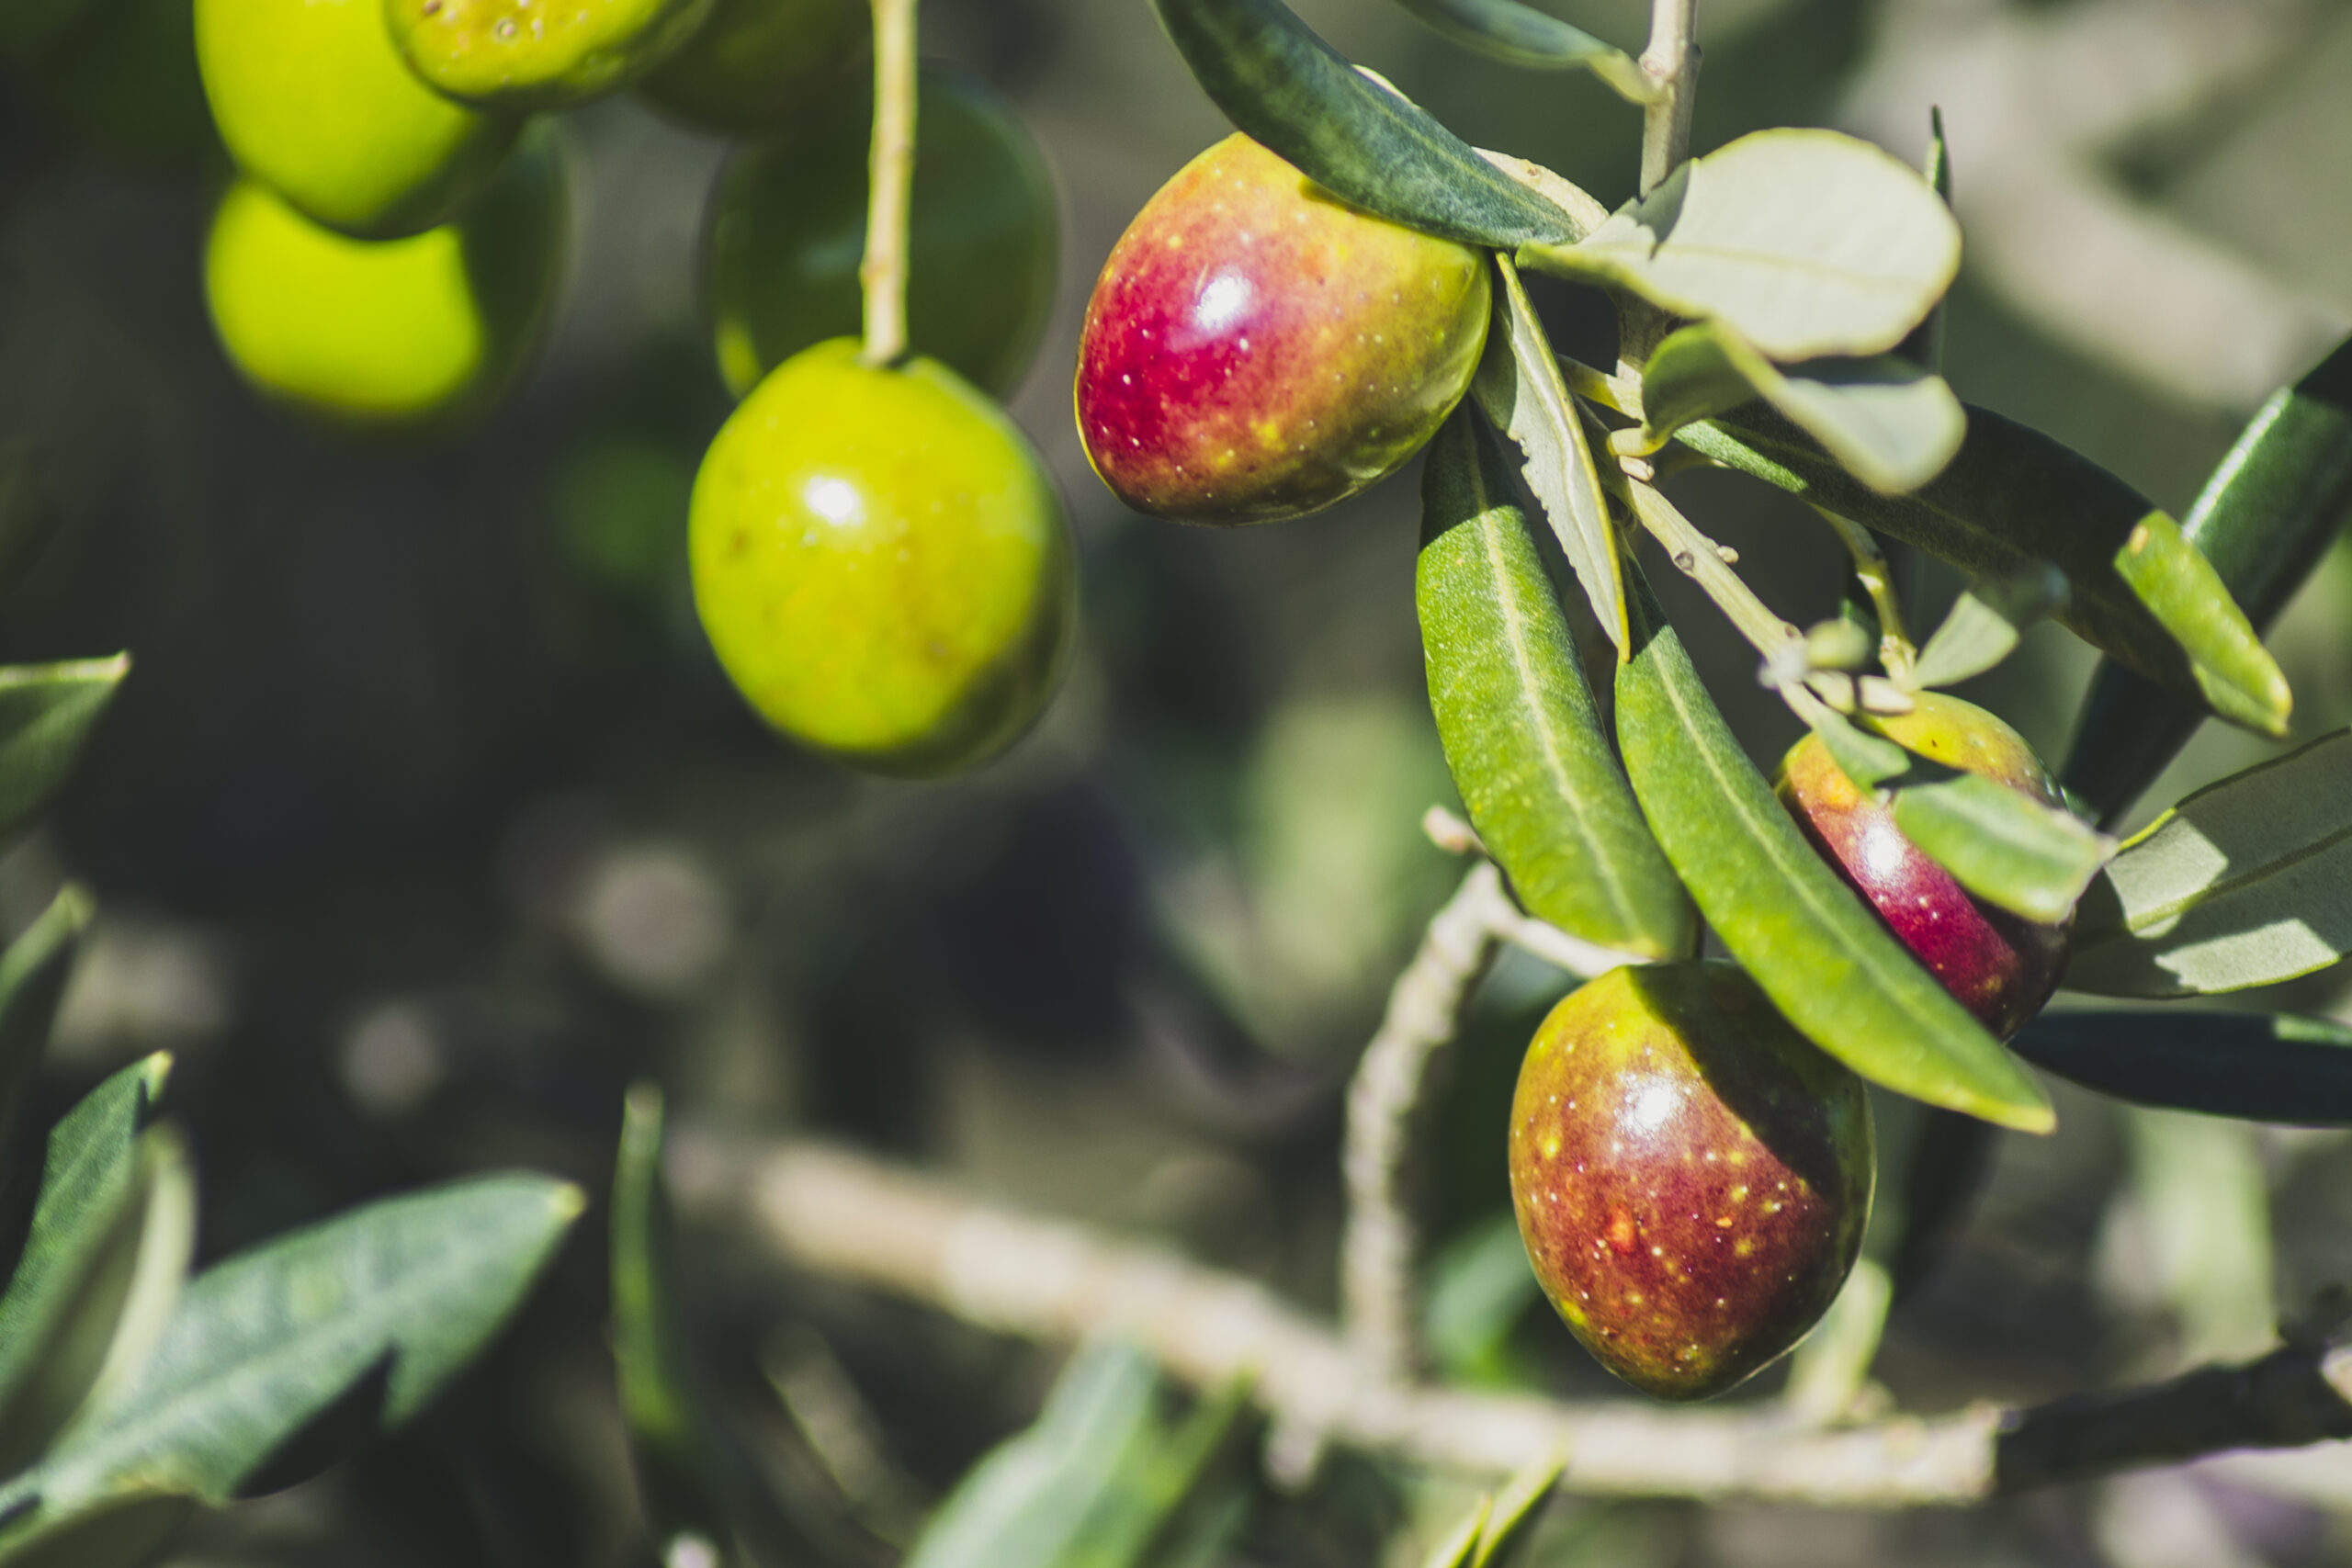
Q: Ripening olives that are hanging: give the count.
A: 3